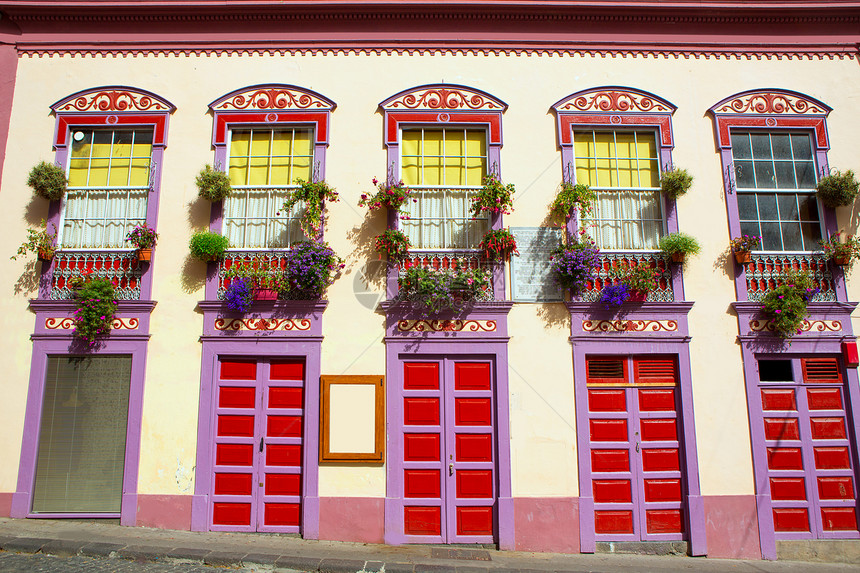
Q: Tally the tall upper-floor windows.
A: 5